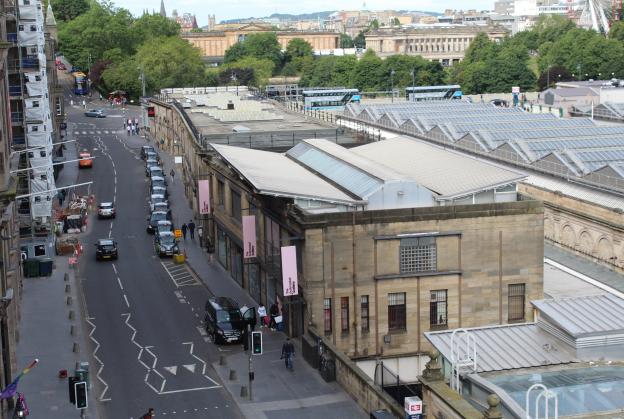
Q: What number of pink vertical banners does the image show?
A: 3